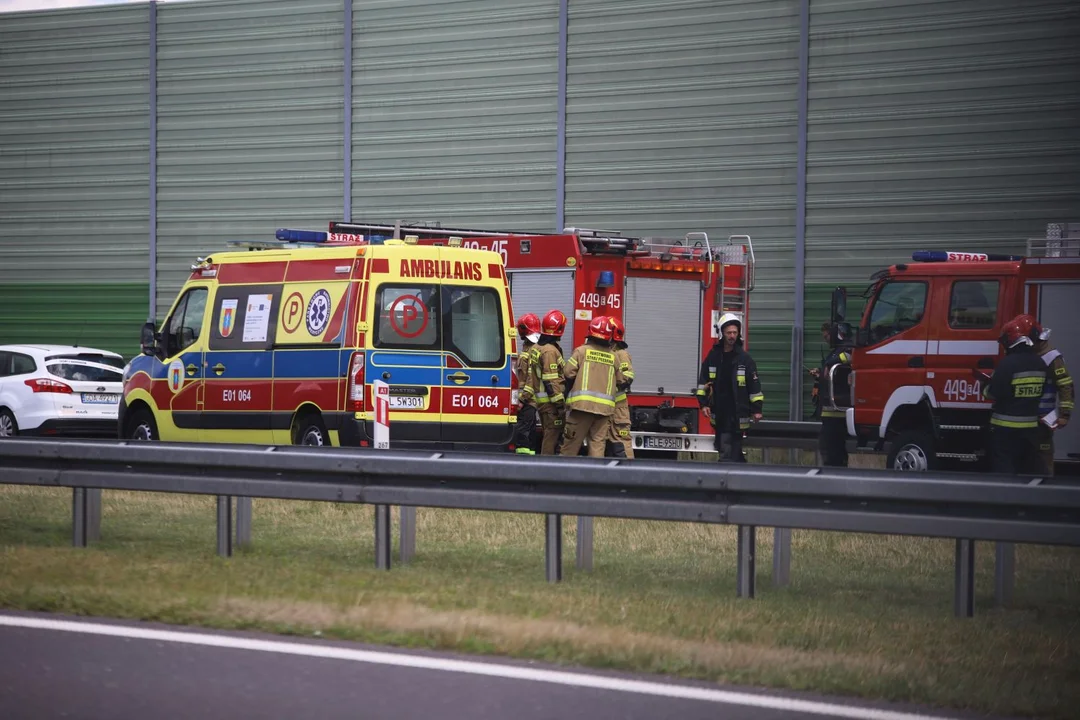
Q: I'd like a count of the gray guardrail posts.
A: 12